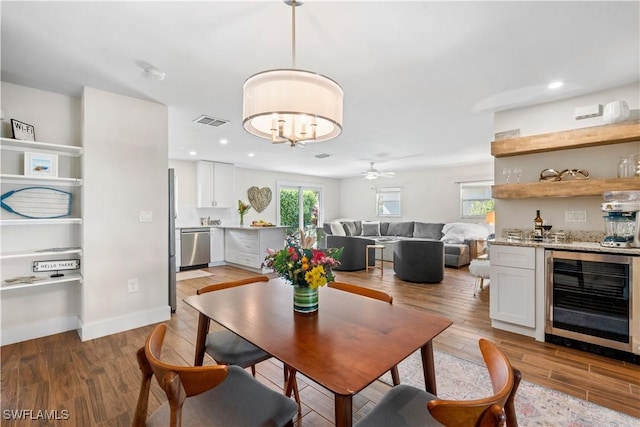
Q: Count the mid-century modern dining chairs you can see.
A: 4